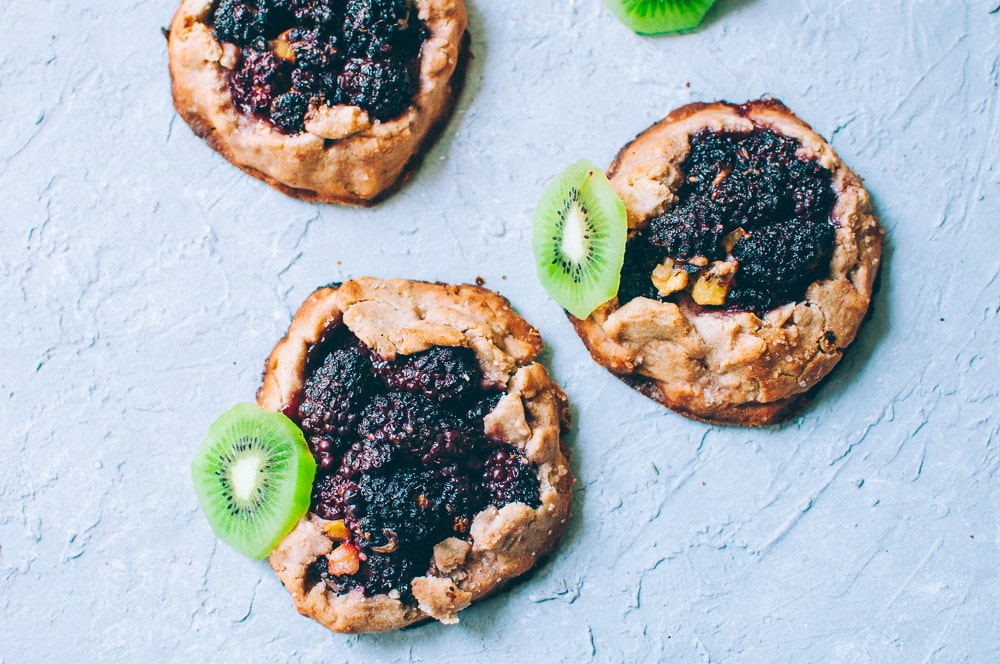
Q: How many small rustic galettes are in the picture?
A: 3